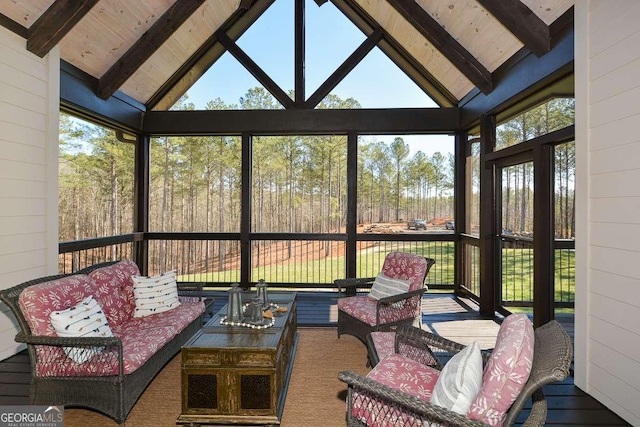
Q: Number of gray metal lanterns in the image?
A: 3